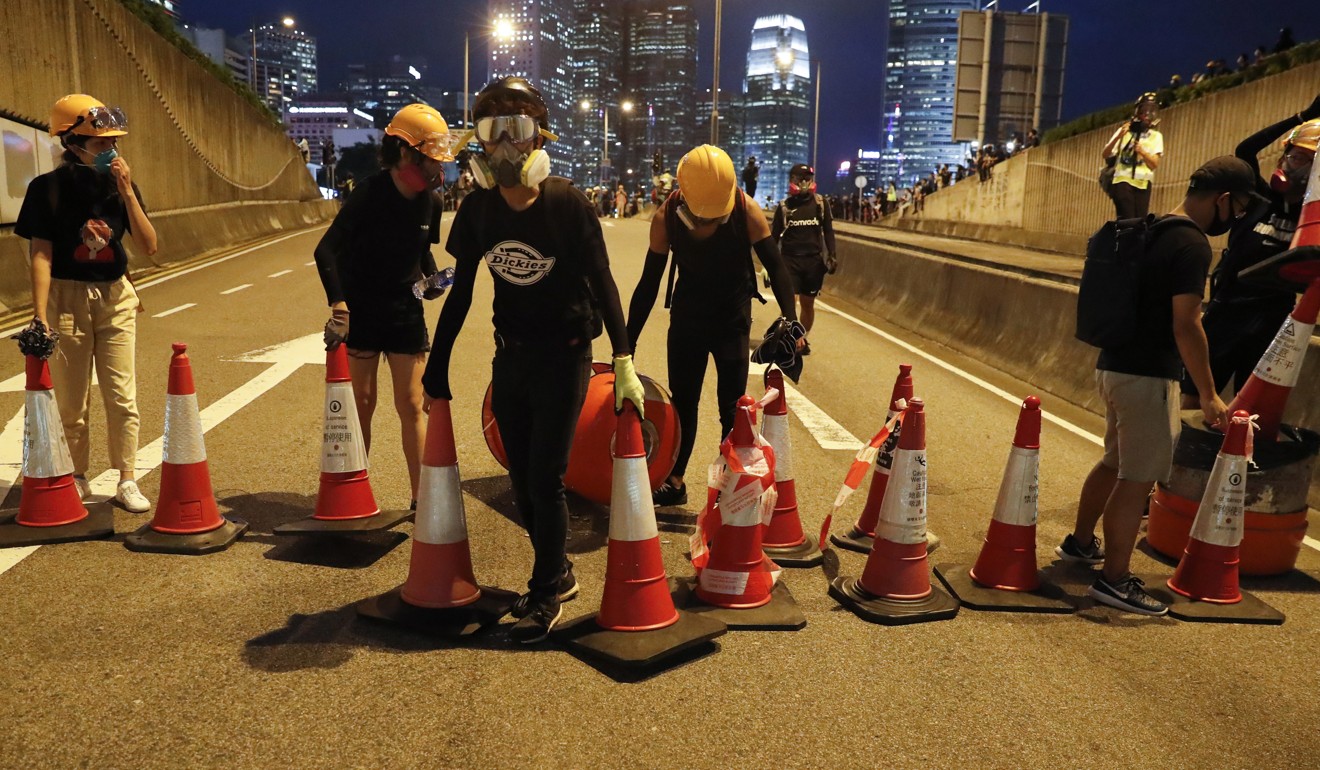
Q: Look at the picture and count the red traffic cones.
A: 13